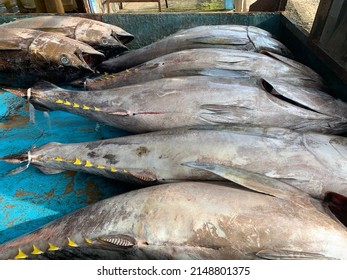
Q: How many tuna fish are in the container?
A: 7